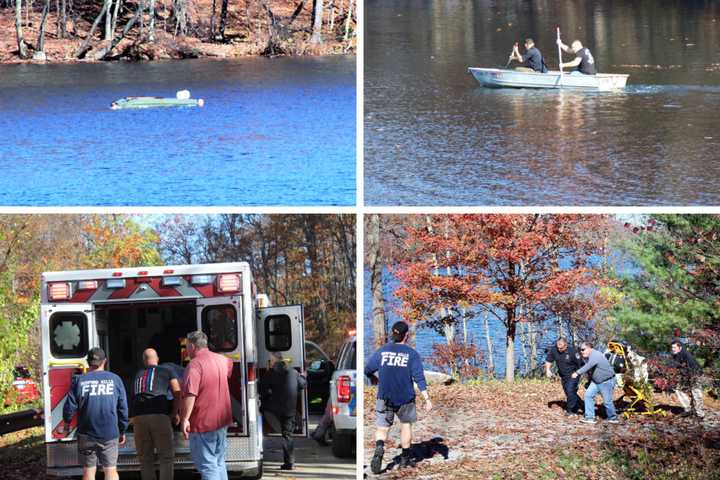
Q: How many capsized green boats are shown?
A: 1